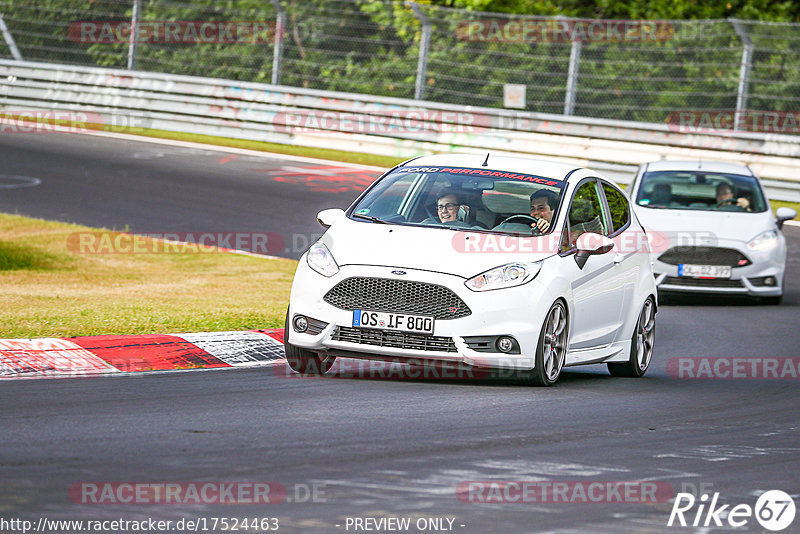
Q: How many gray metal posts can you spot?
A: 6